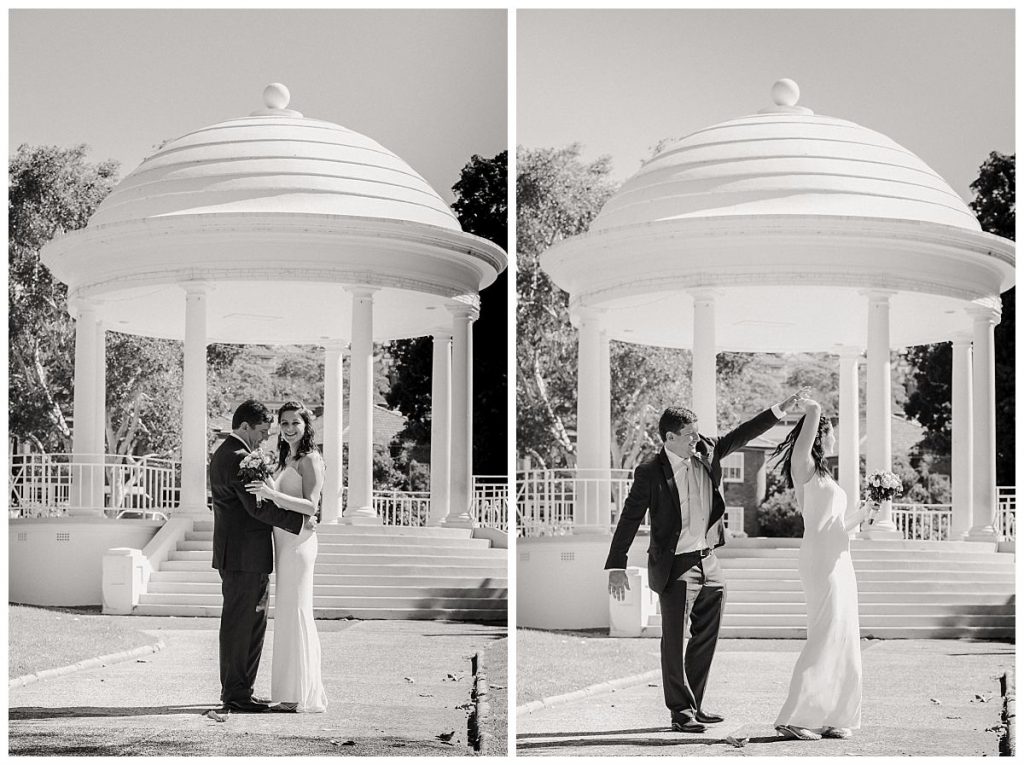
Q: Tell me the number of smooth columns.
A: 14